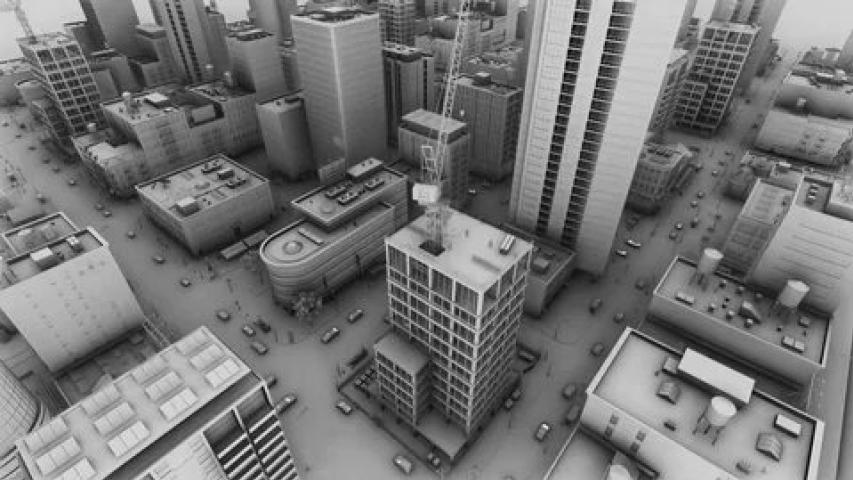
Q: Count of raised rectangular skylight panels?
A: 12